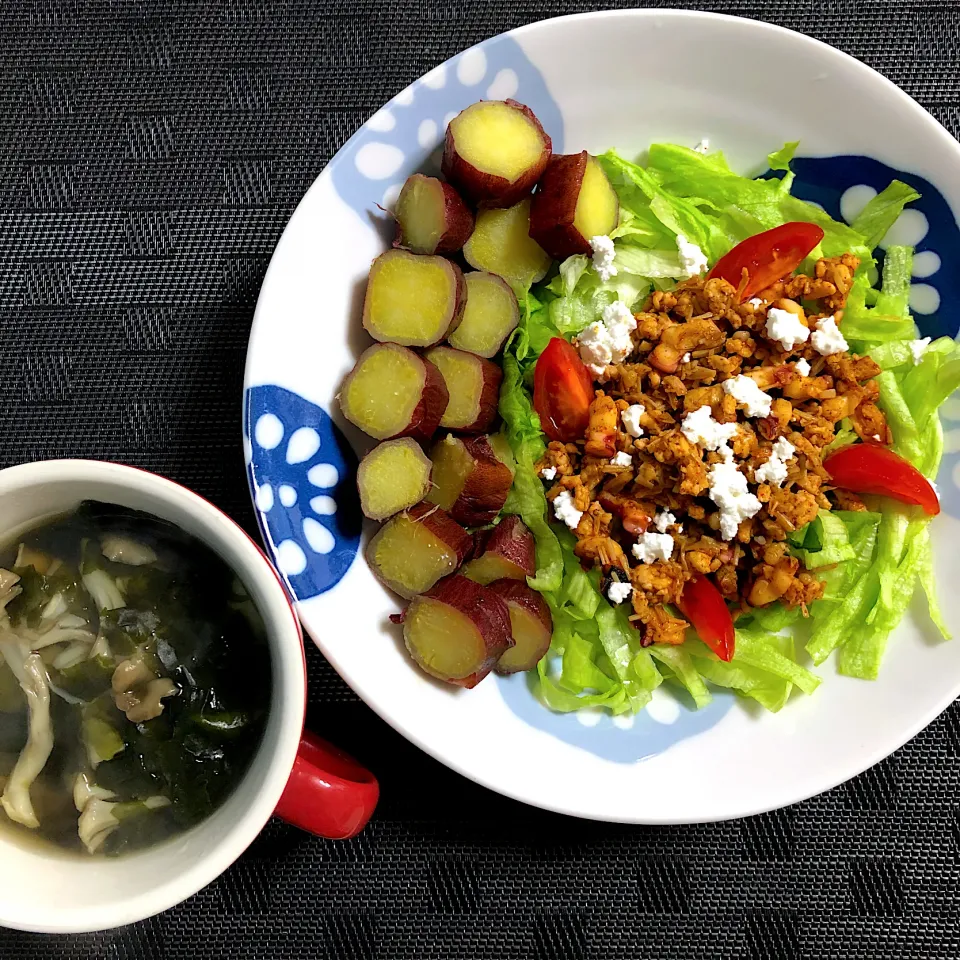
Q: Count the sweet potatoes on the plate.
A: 14